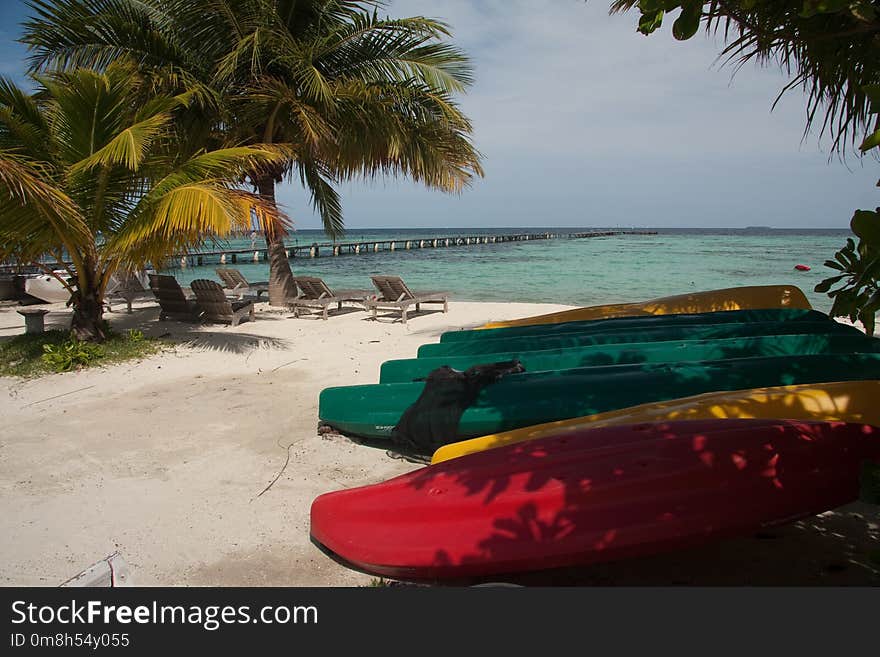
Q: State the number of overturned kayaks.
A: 7